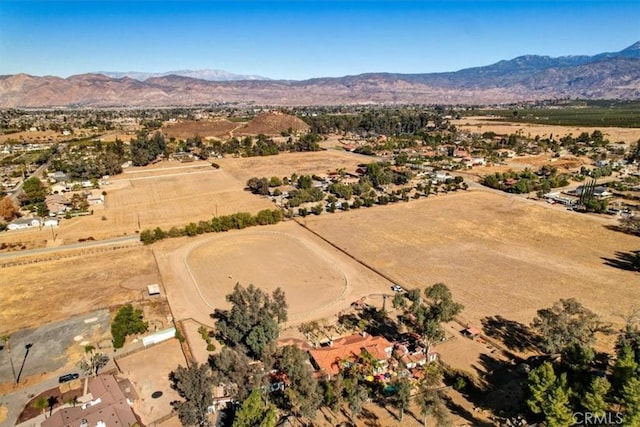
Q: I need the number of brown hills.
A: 2